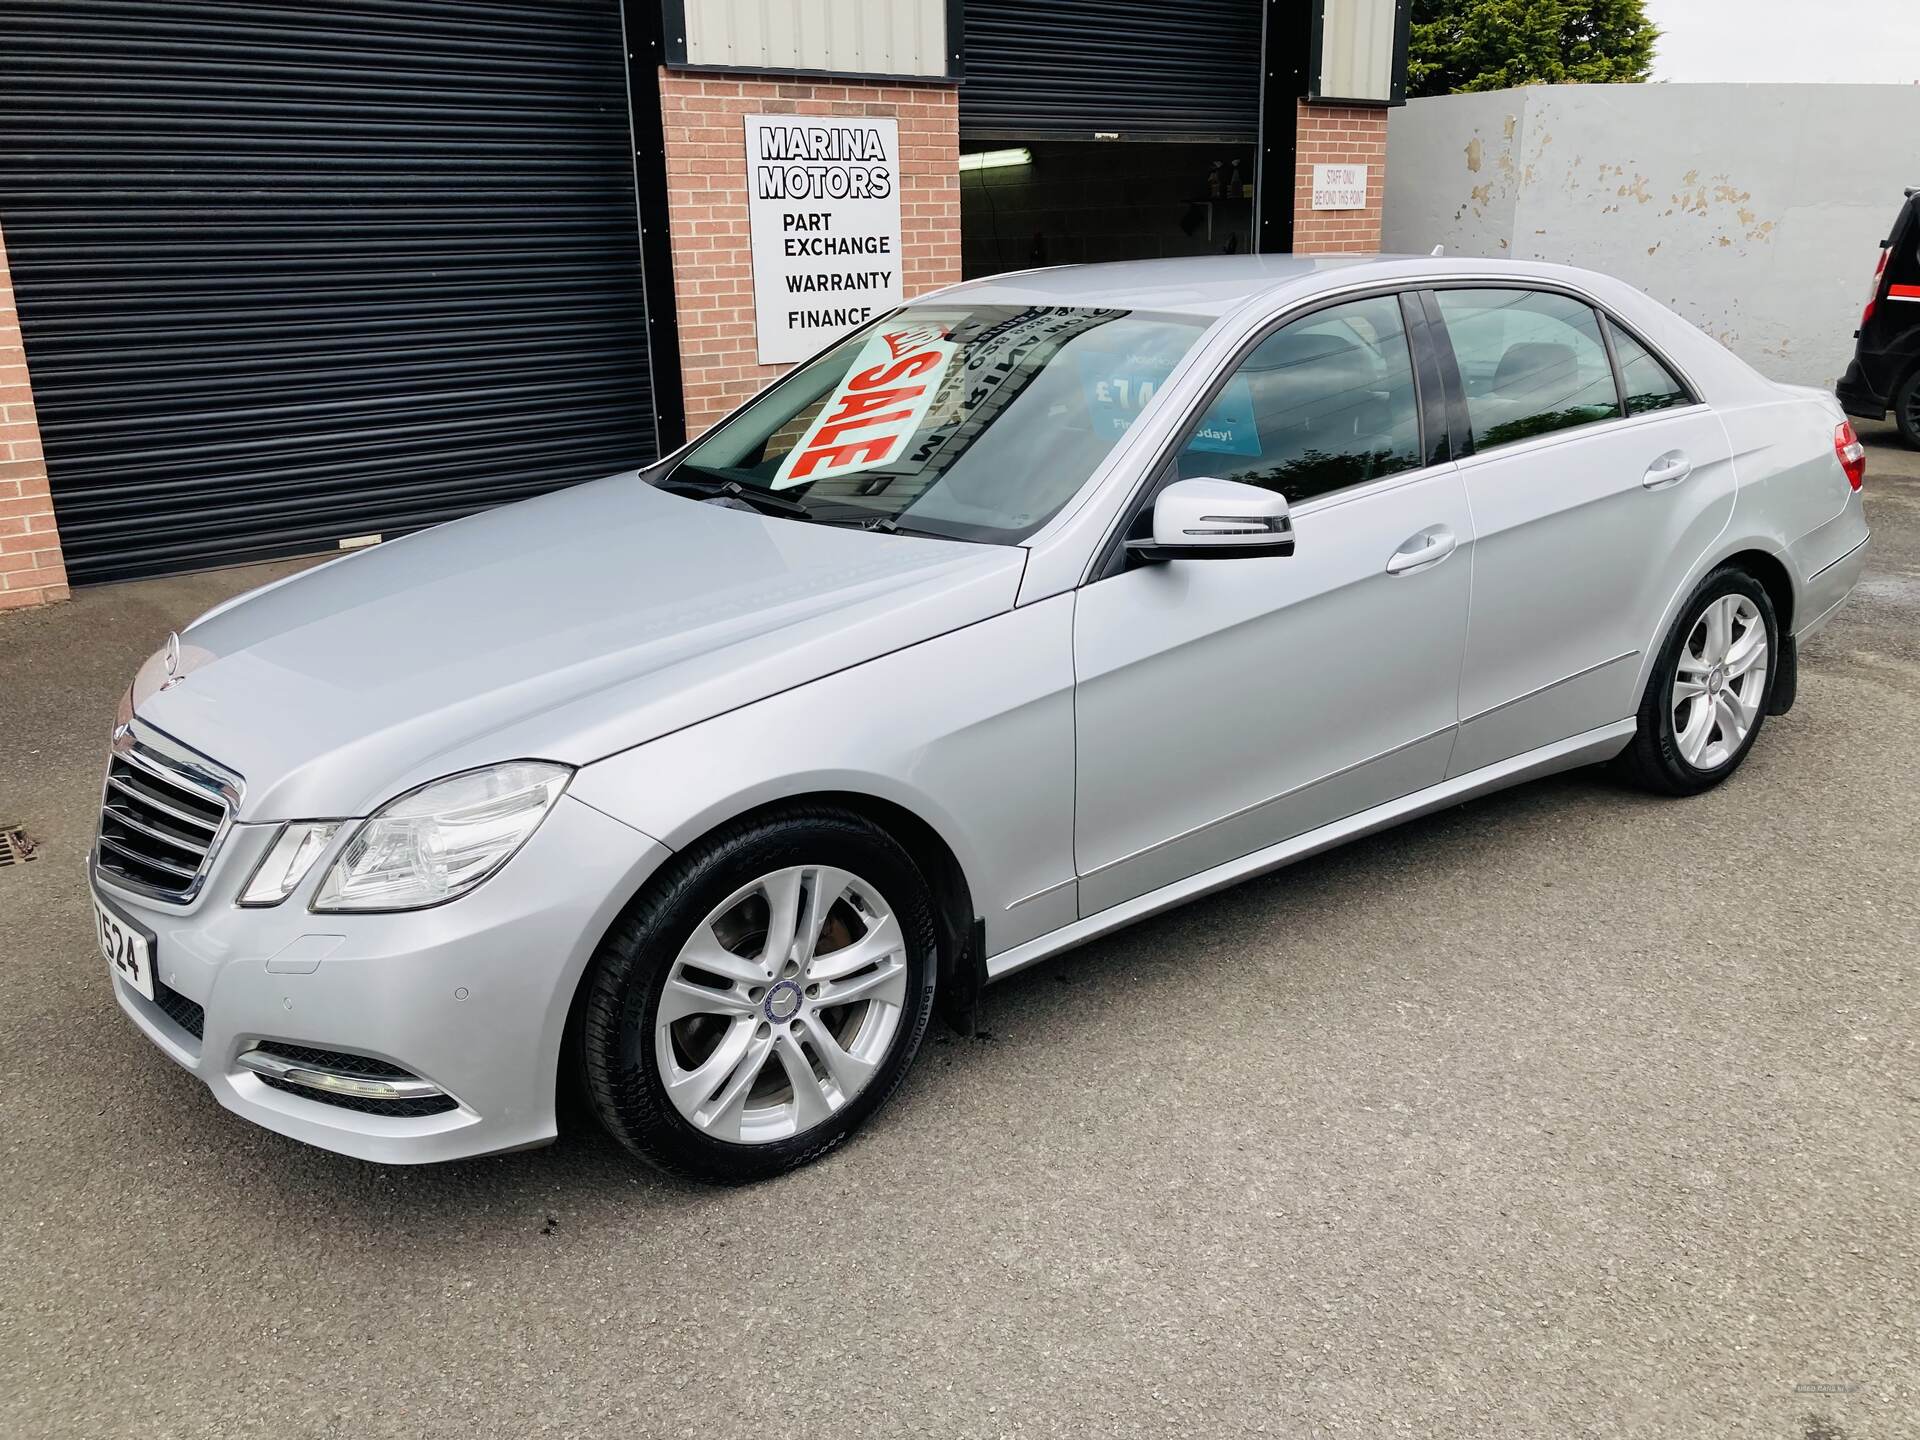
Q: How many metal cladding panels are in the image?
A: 2